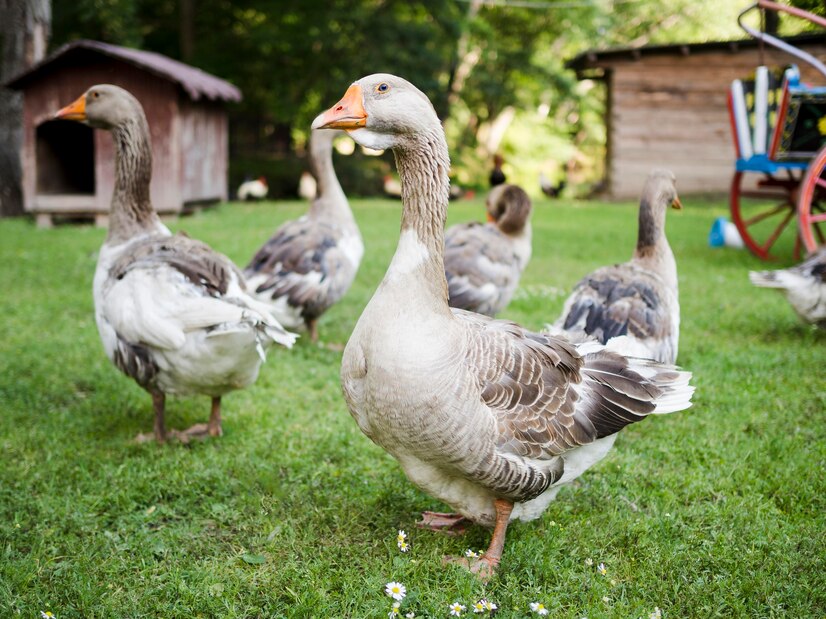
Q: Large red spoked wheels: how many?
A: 2